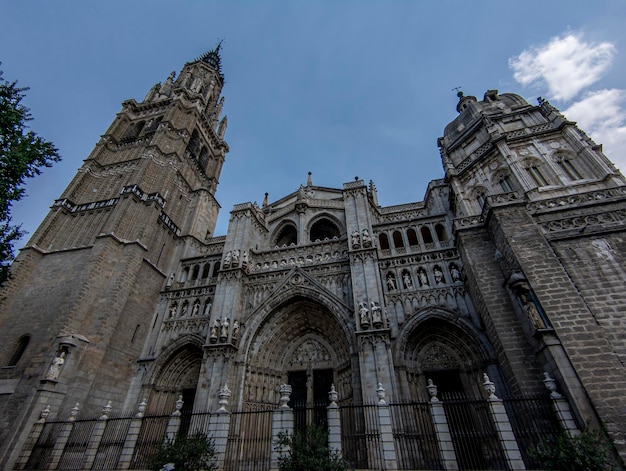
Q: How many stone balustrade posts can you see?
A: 12